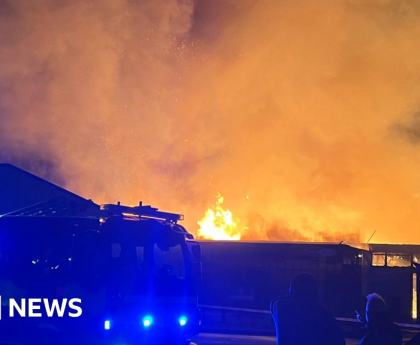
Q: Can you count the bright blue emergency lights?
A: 3